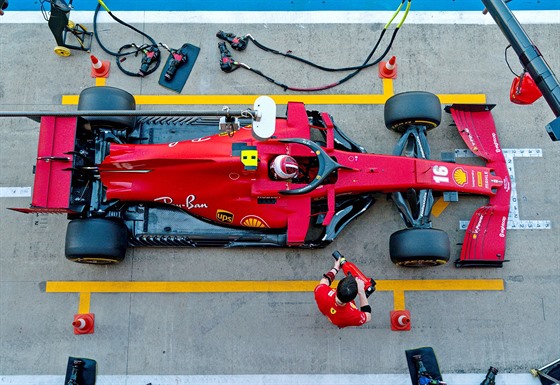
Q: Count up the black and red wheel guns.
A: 4